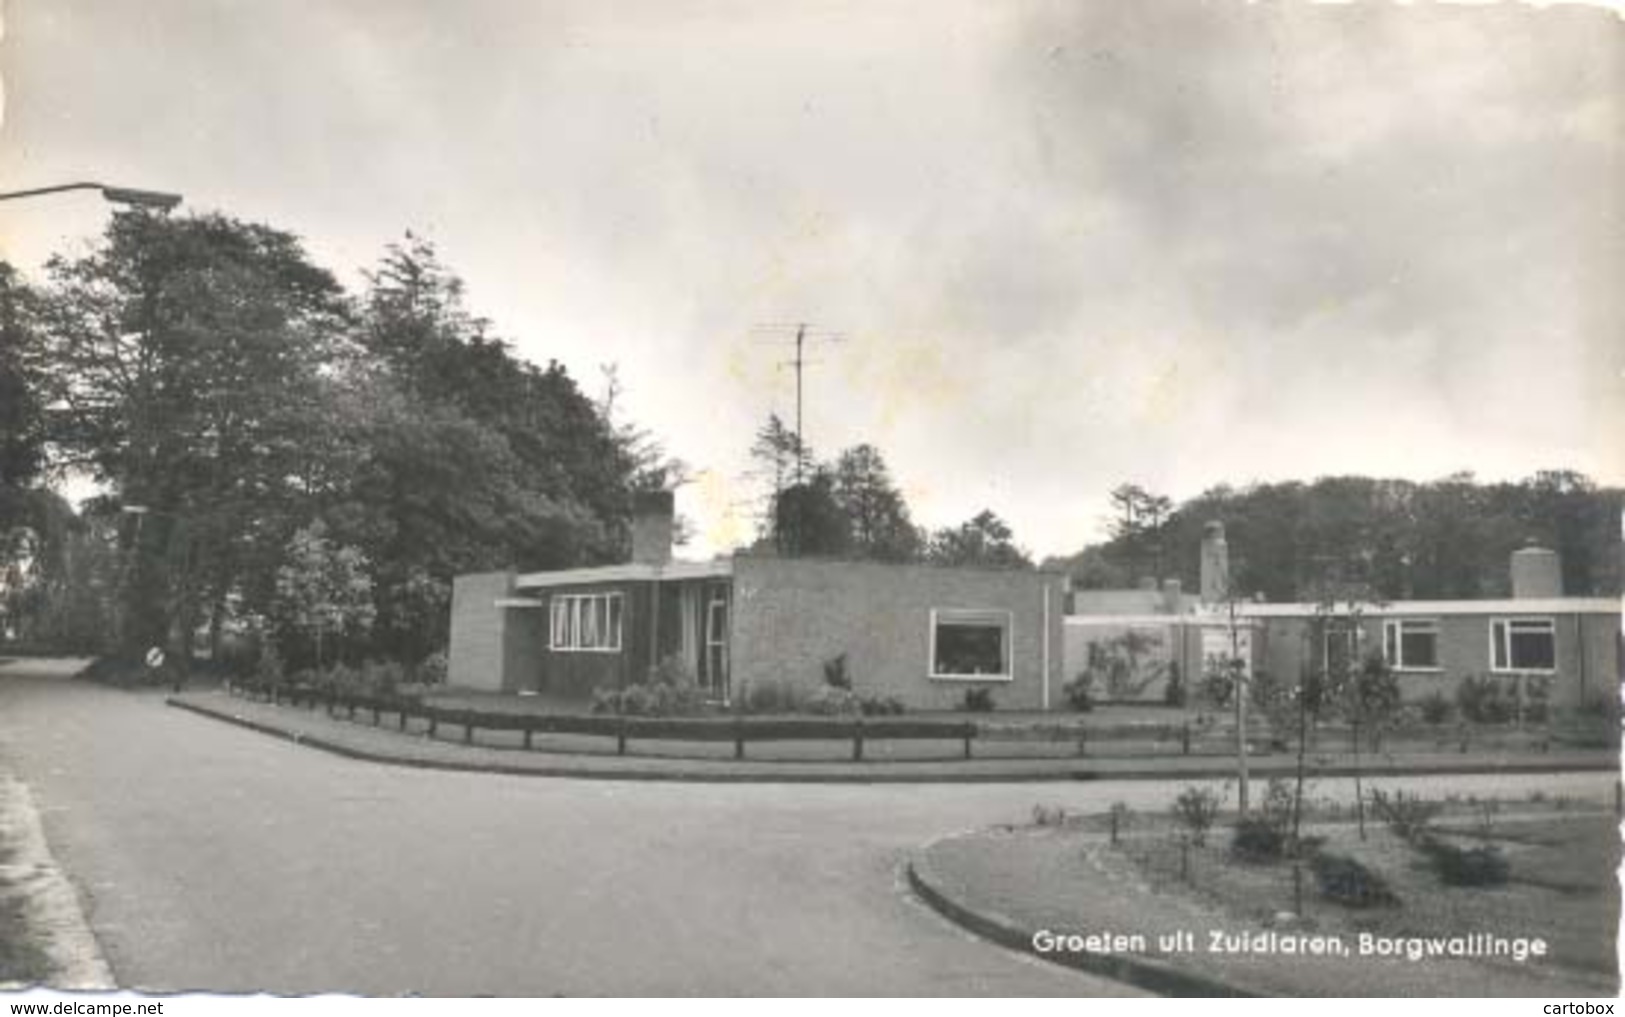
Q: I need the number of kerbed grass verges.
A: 2